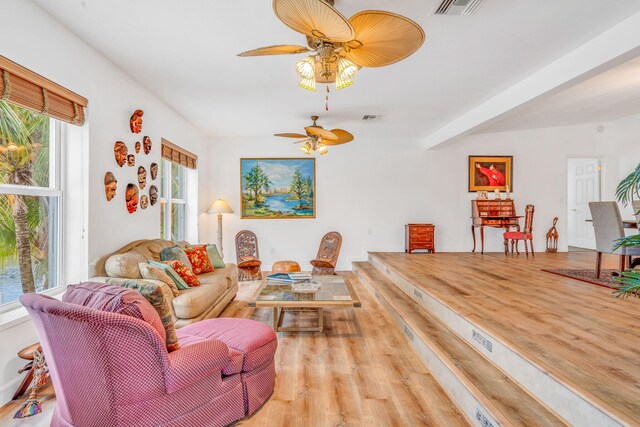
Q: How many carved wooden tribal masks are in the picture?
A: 11